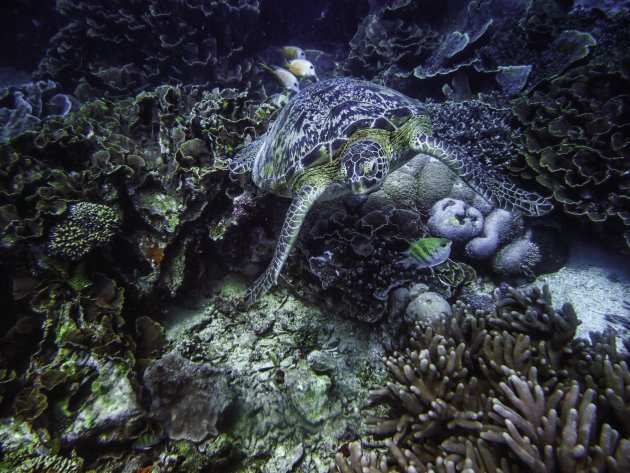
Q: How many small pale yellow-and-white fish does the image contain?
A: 3